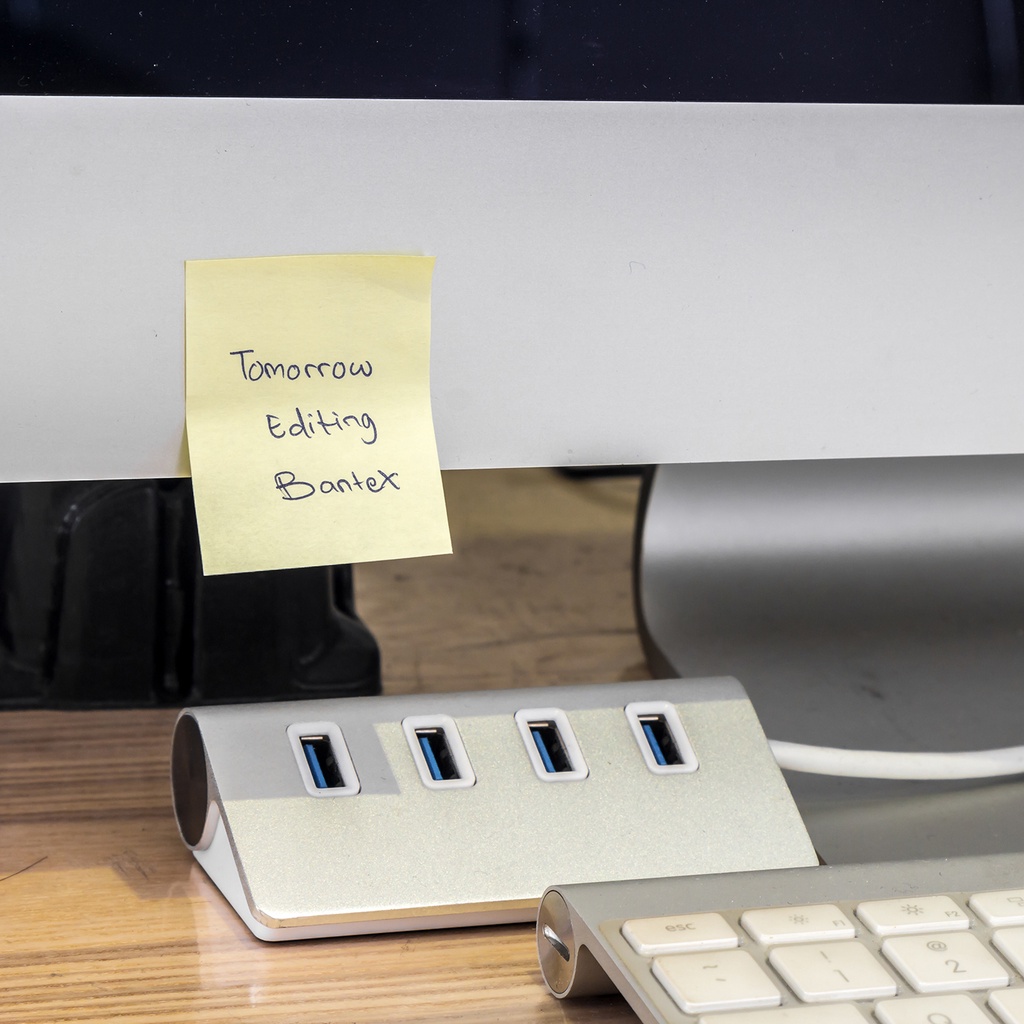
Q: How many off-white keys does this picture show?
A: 11